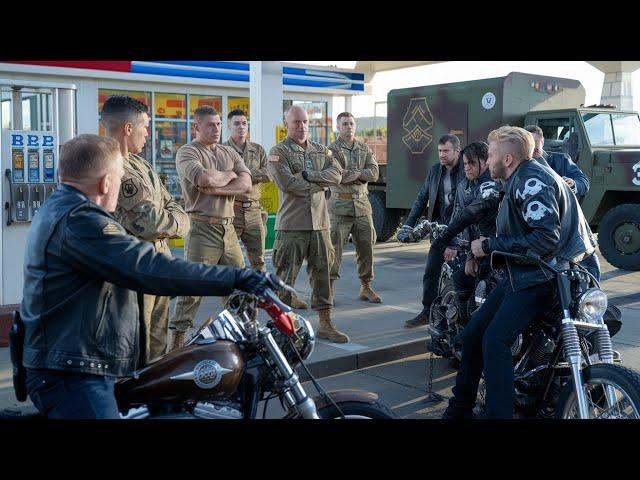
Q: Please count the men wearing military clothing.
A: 5